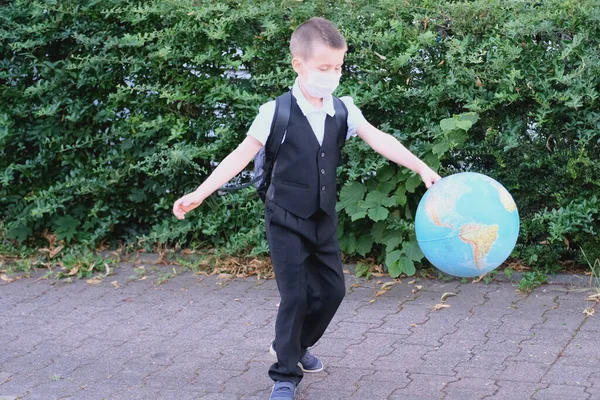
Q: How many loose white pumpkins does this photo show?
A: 0